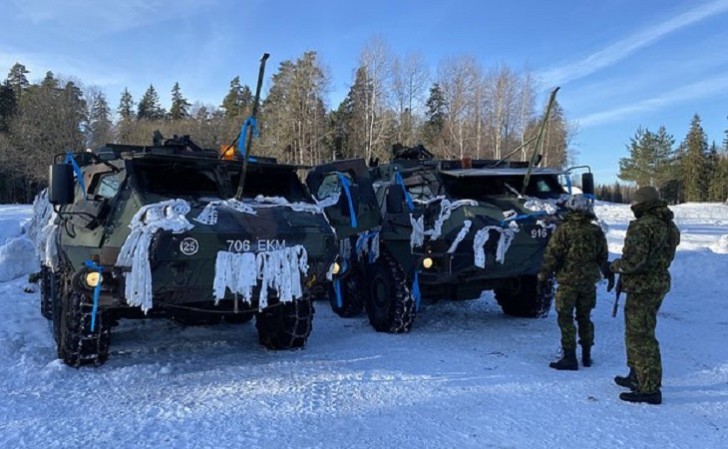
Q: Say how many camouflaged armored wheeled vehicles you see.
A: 2